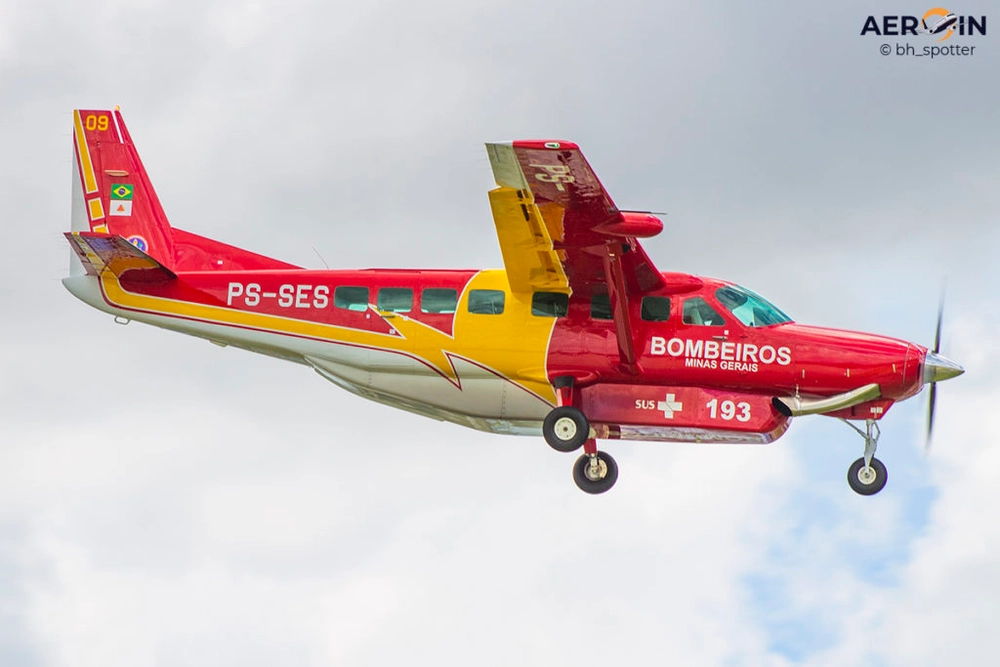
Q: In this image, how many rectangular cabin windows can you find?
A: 7